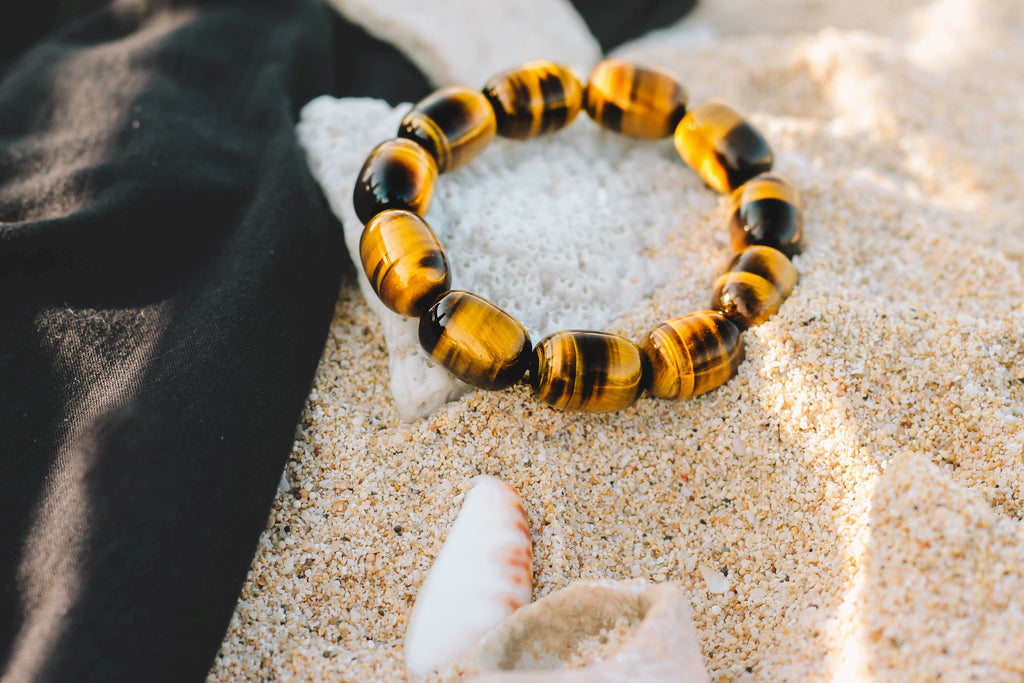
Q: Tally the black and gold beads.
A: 11